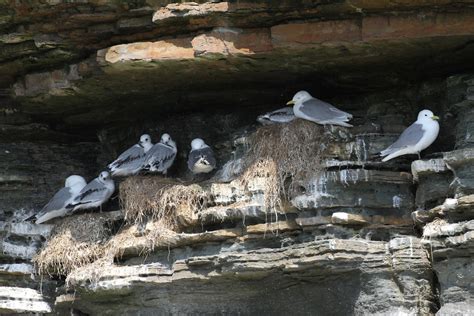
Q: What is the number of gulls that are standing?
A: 7